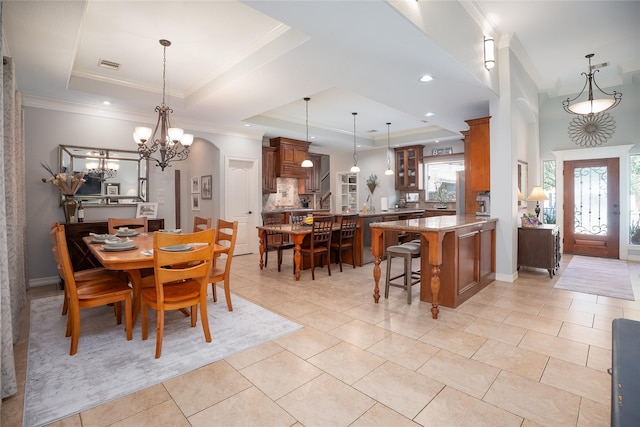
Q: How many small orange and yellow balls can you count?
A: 0